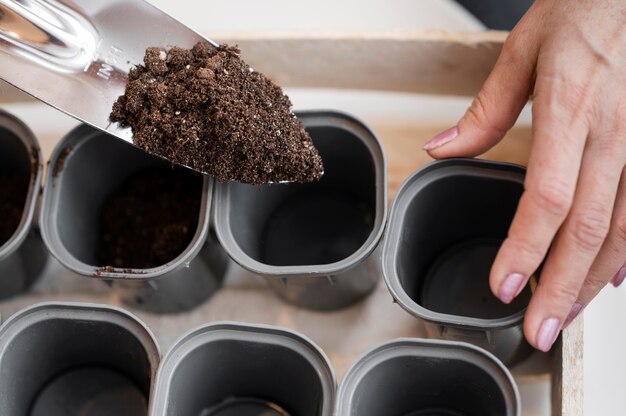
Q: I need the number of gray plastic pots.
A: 7